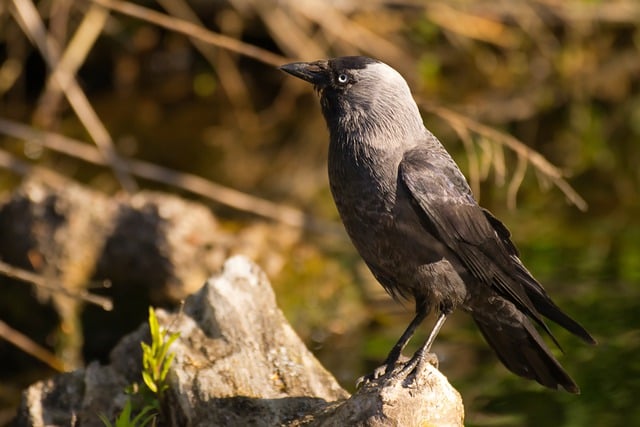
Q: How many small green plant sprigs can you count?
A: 2